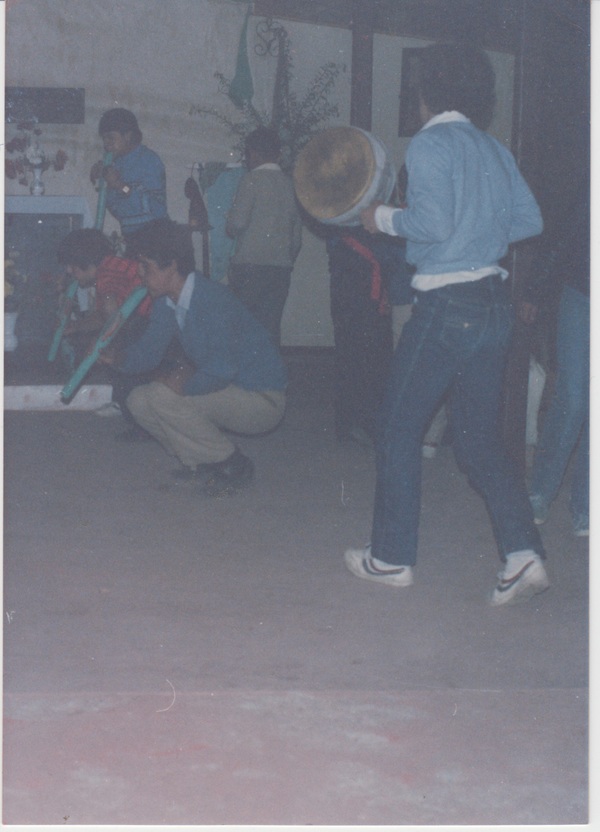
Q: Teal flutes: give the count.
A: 3